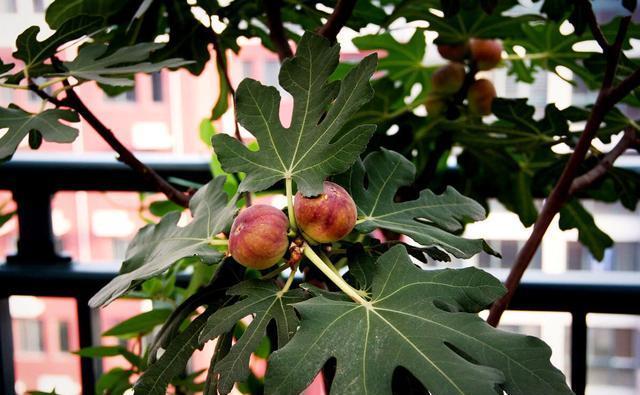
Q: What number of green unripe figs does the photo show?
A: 0